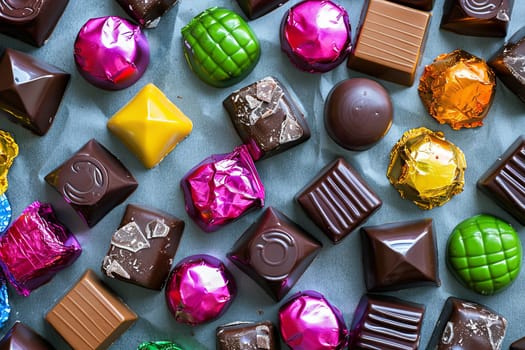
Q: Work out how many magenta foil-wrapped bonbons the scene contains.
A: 6